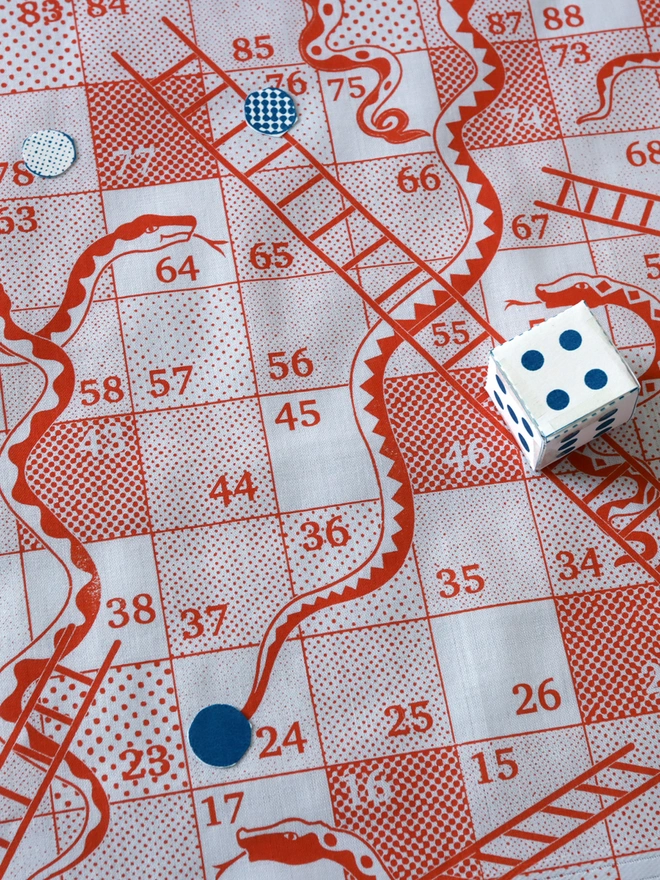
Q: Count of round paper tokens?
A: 3